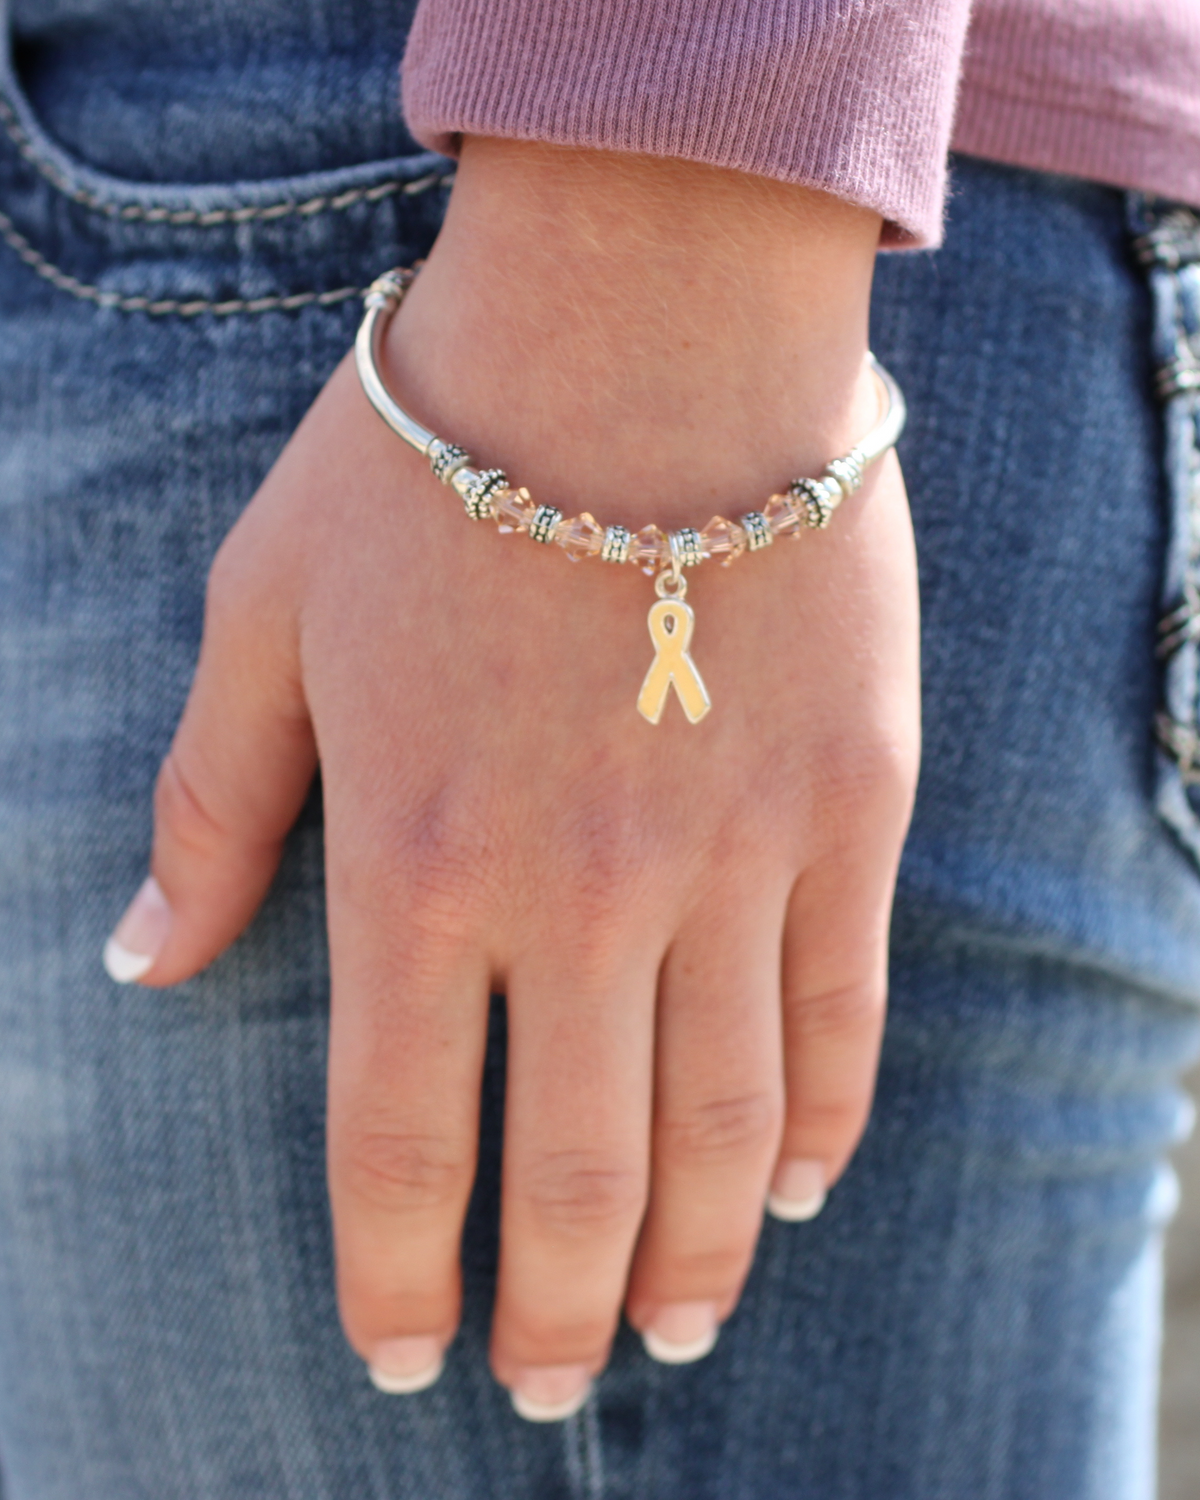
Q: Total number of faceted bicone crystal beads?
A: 5